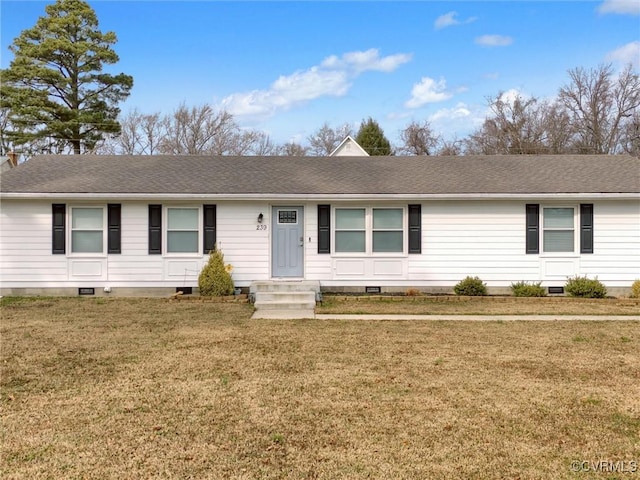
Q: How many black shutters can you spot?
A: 8